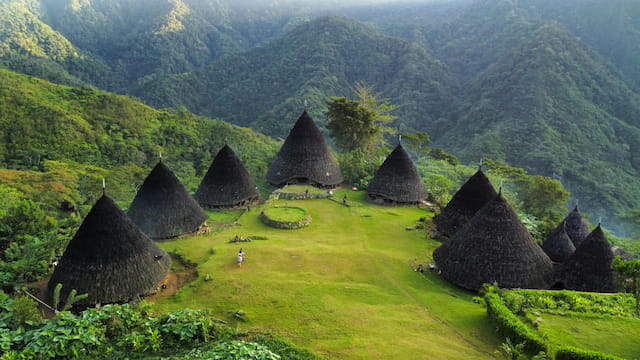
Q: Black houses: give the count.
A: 10